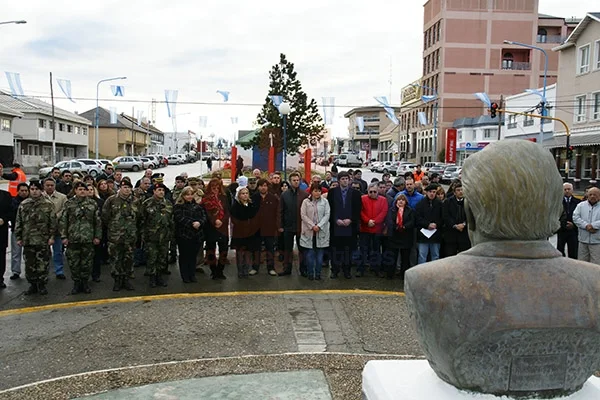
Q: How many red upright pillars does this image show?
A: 3